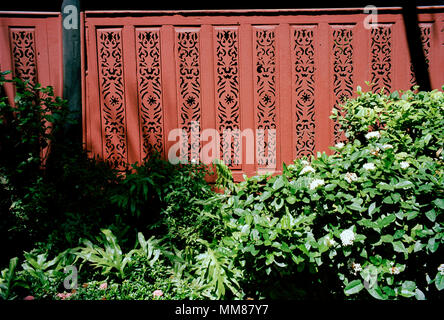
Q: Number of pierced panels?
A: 10